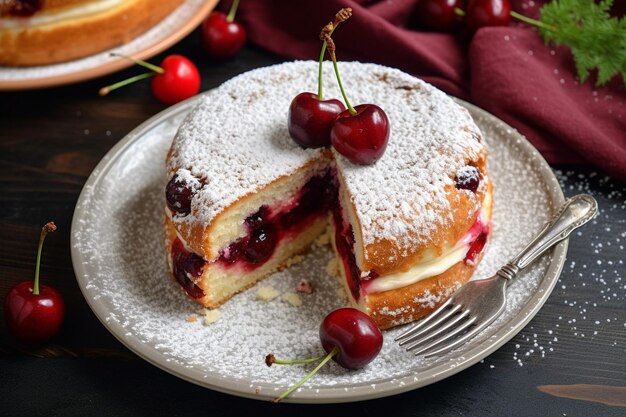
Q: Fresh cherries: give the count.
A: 8